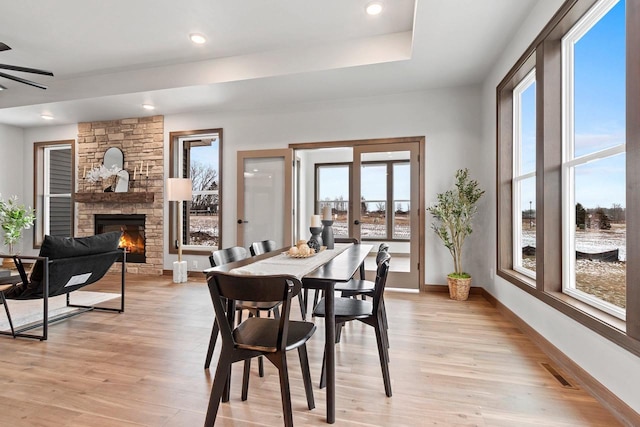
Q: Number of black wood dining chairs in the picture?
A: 6